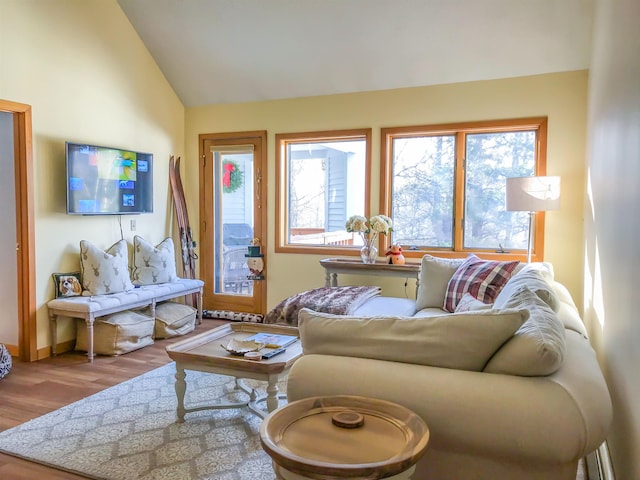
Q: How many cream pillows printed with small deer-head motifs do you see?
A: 2